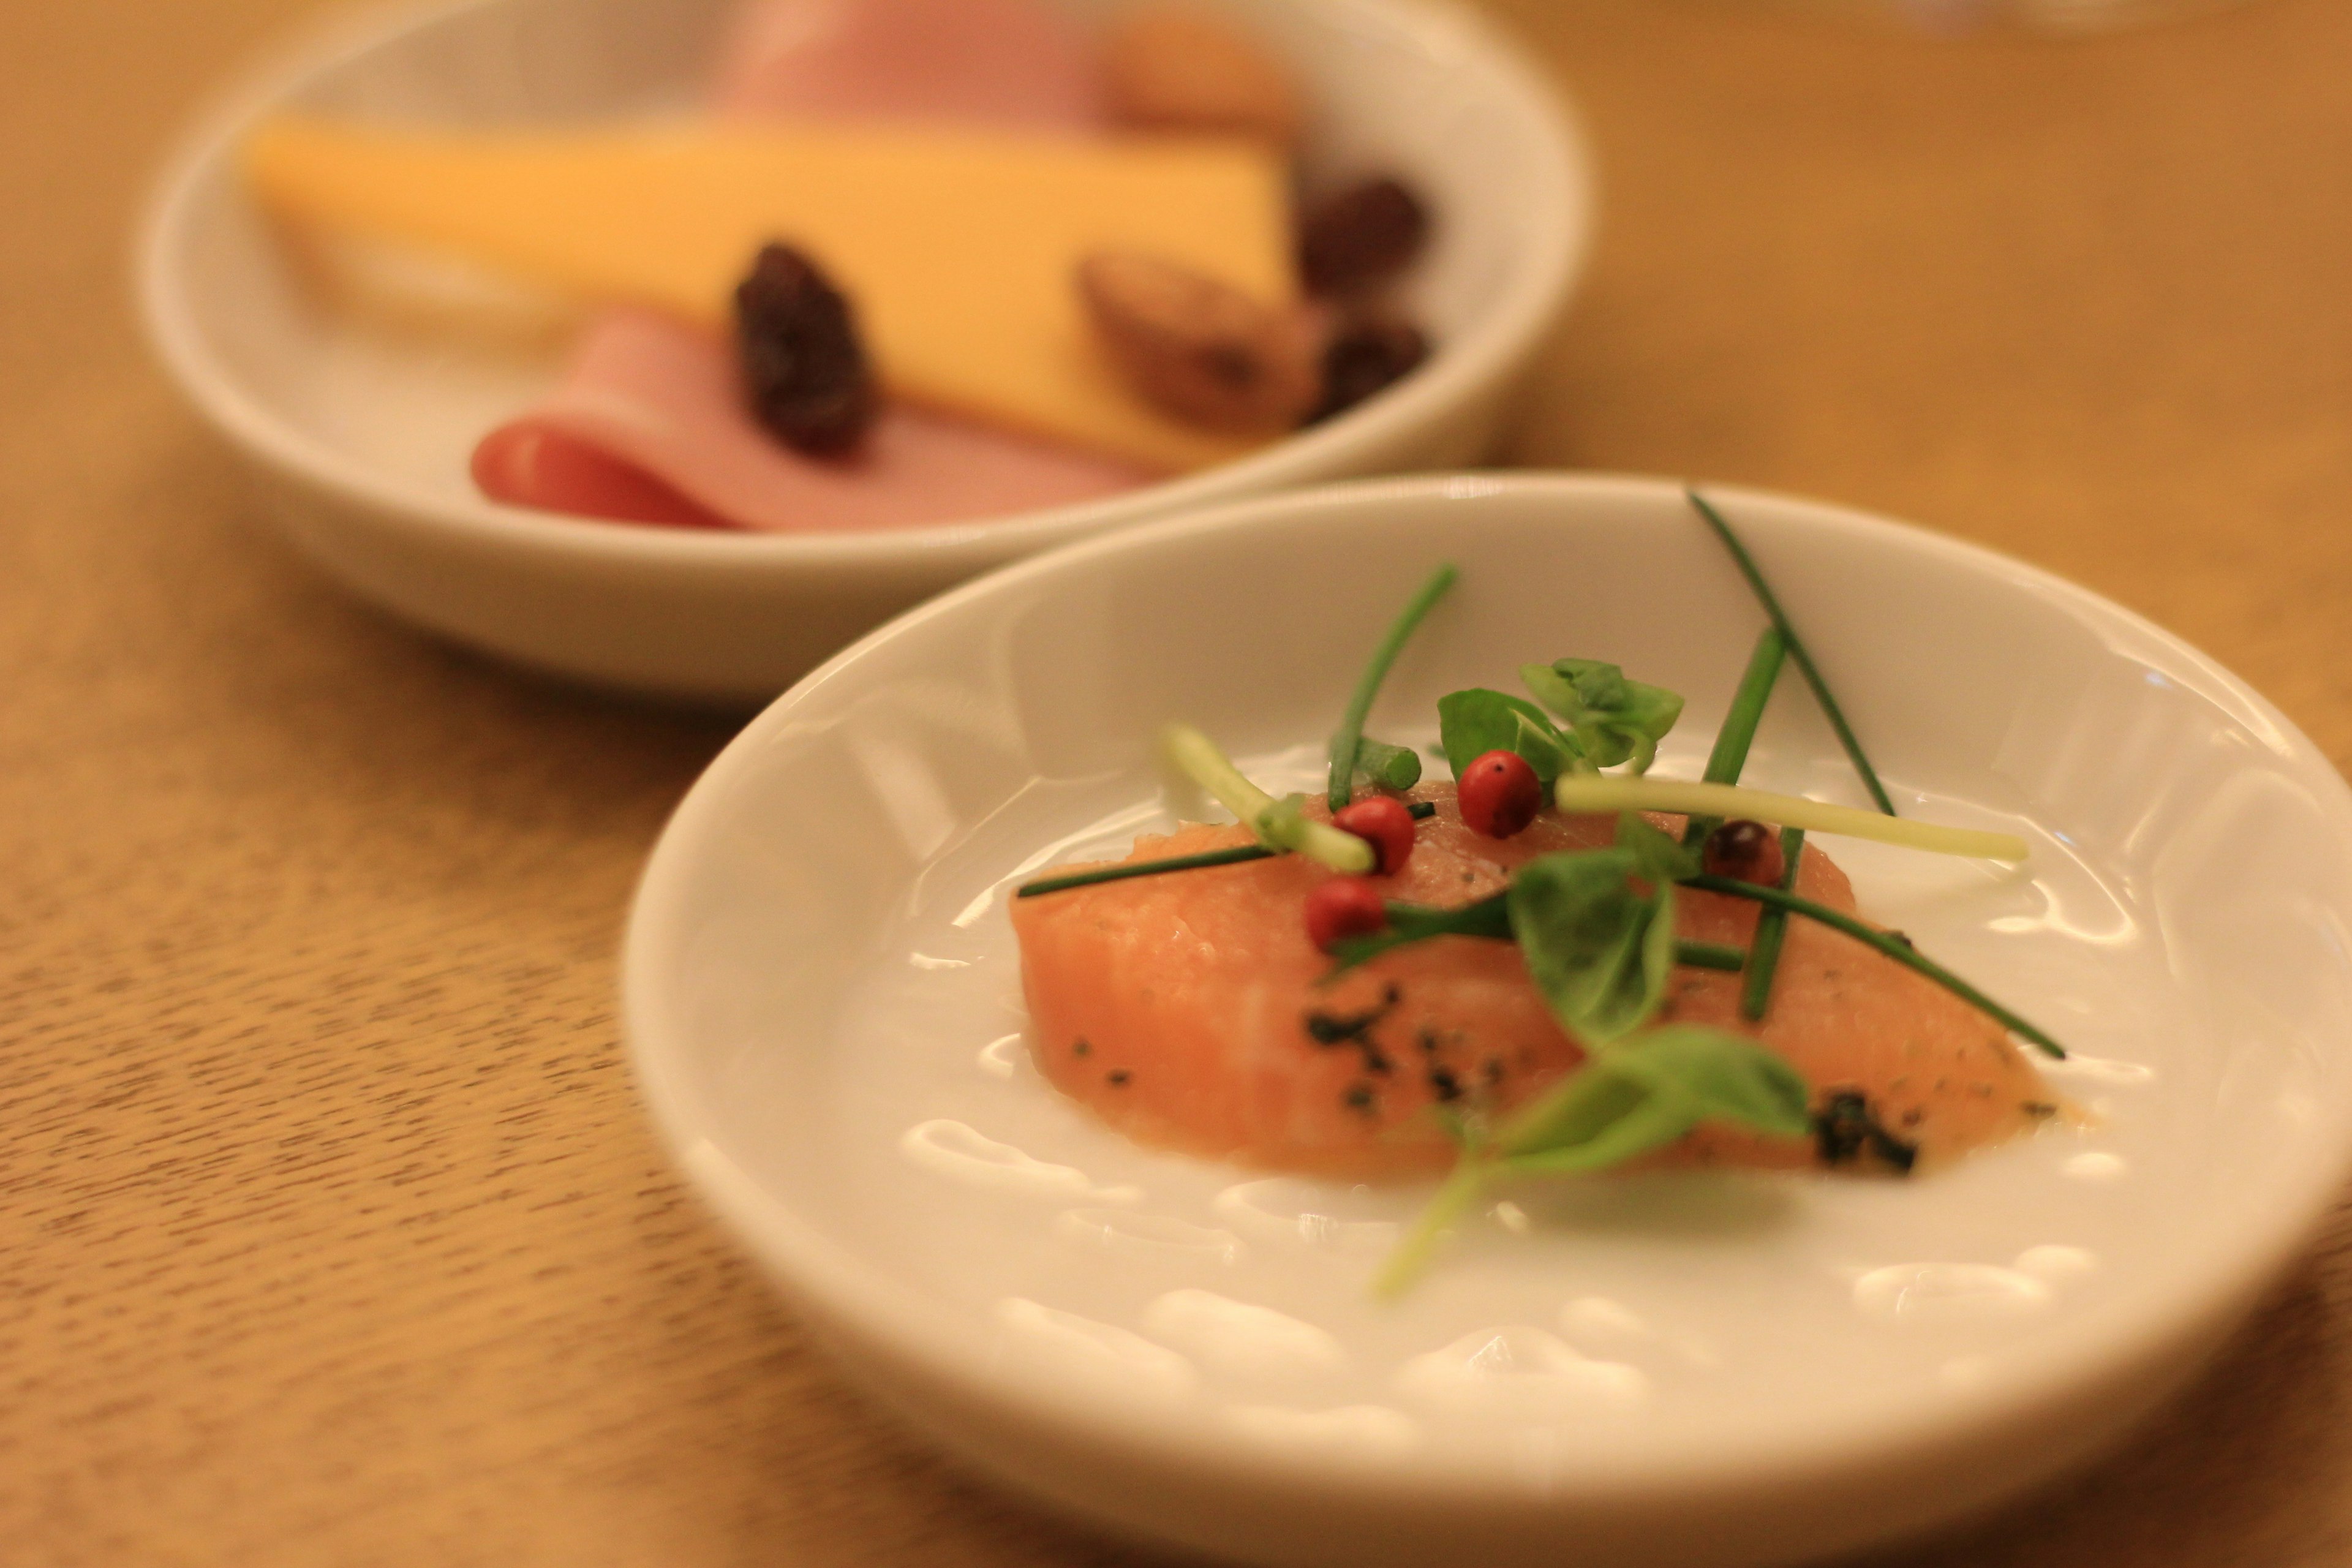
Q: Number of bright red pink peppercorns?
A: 3